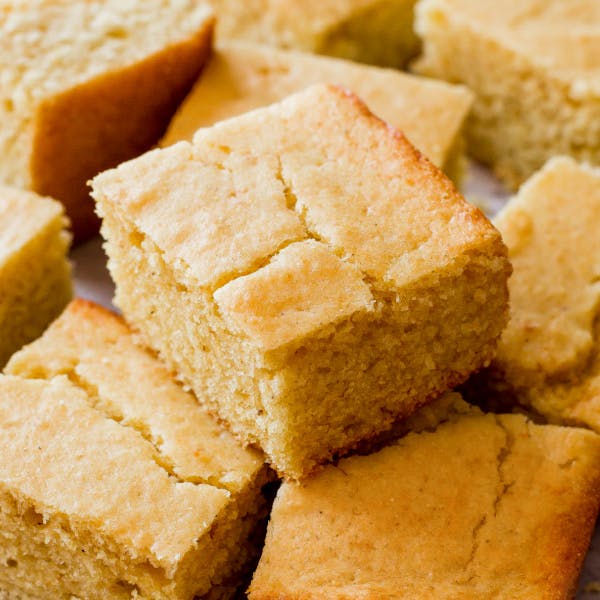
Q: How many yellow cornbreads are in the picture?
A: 9